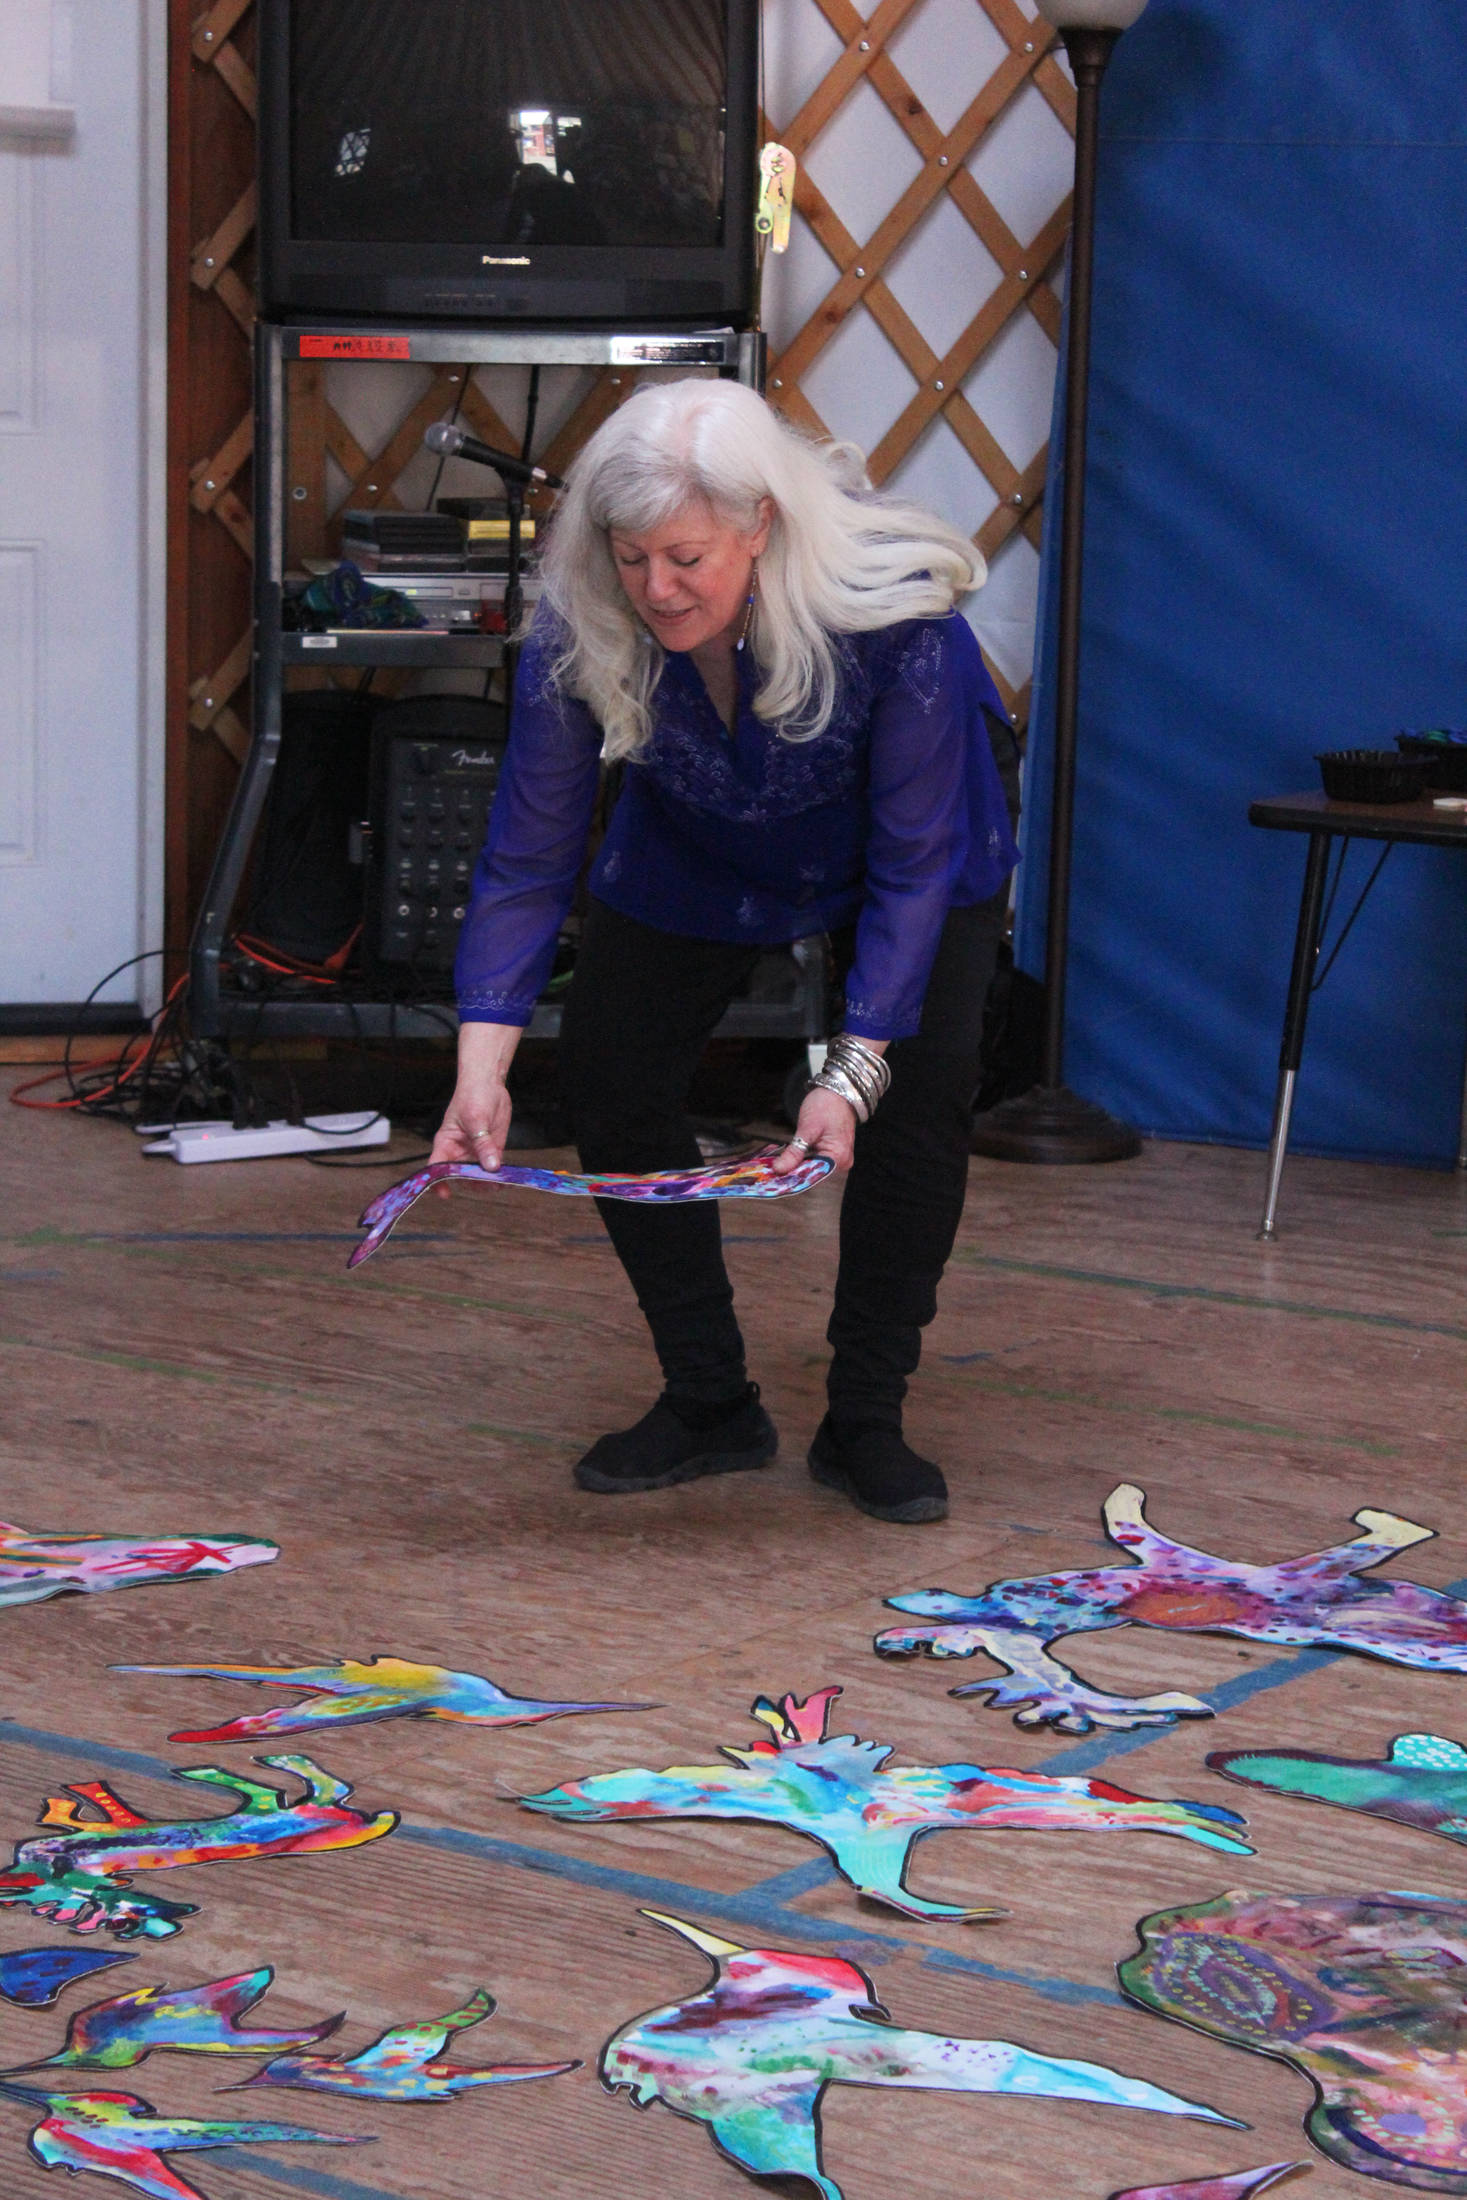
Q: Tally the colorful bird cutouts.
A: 6